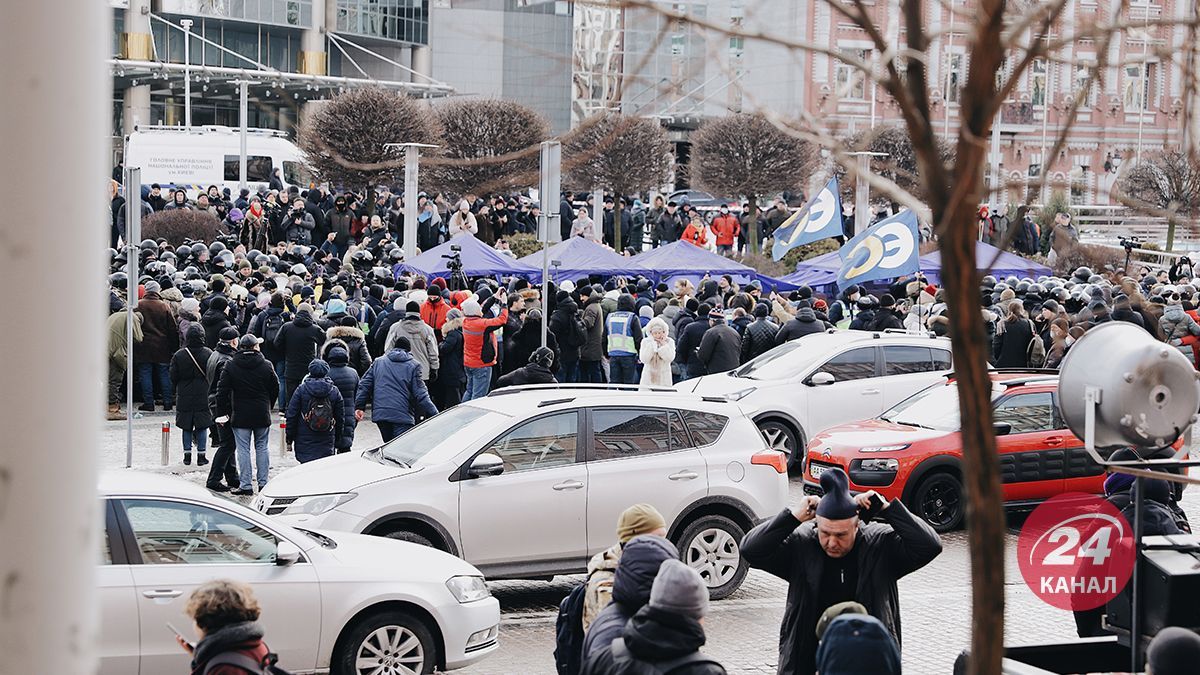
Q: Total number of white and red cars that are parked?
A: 4